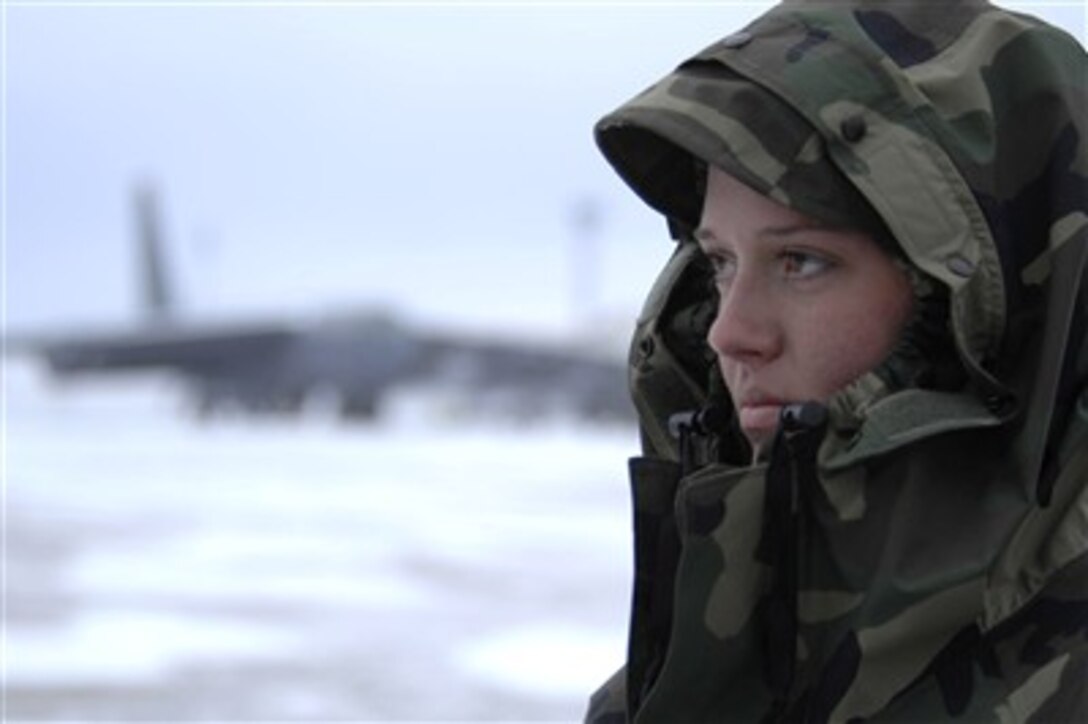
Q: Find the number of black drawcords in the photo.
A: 2